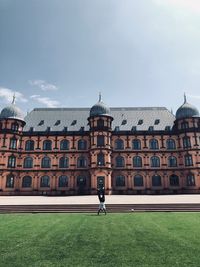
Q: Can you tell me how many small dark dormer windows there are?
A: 14